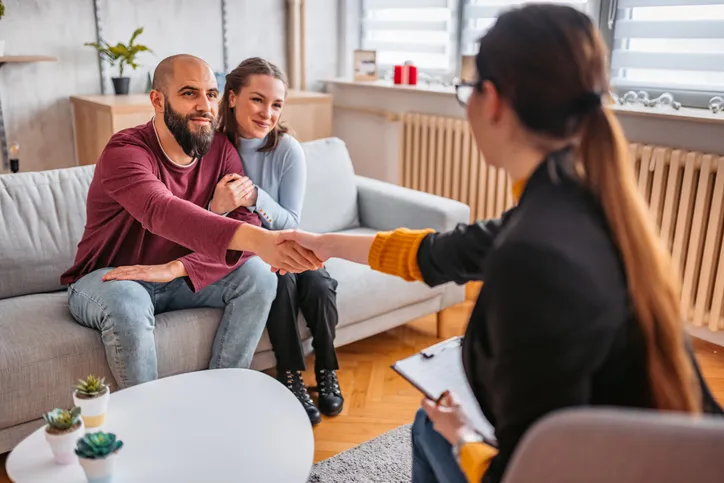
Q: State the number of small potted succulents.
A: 3